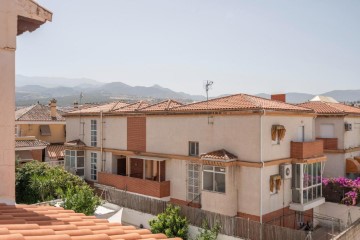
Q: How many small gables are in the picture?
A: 2